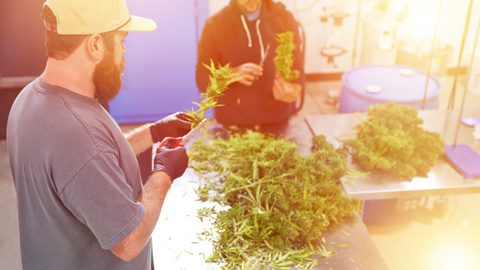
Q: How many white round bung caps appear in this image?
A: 2